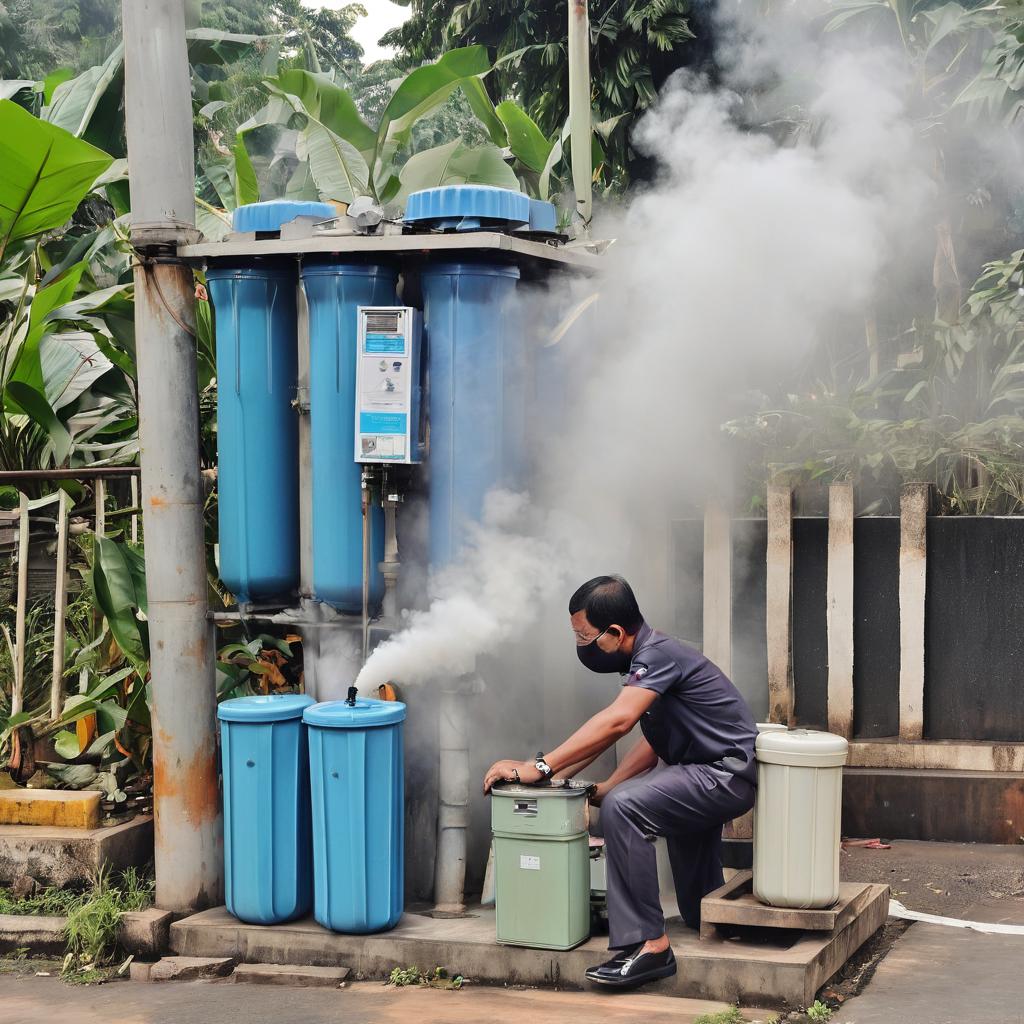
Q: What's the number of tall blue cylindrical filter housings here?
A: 3